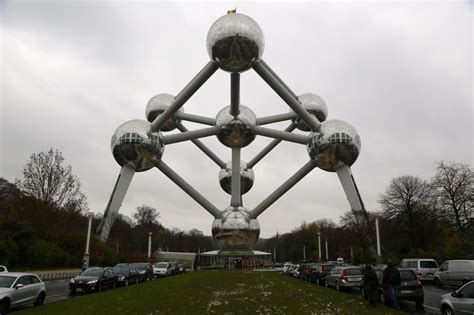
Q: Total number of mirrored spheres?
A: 8